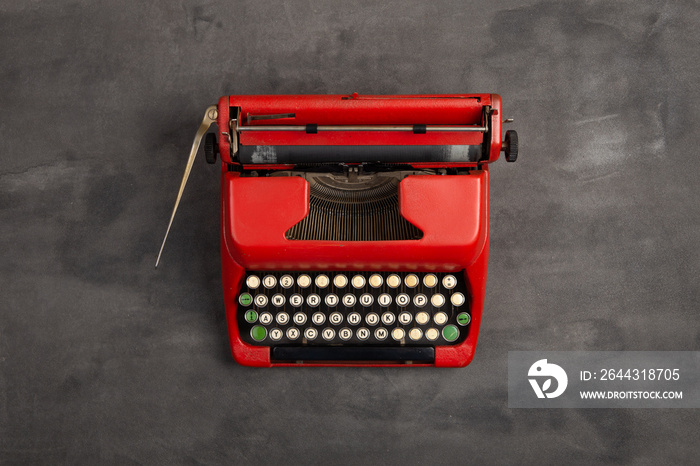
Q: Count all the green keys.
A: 5